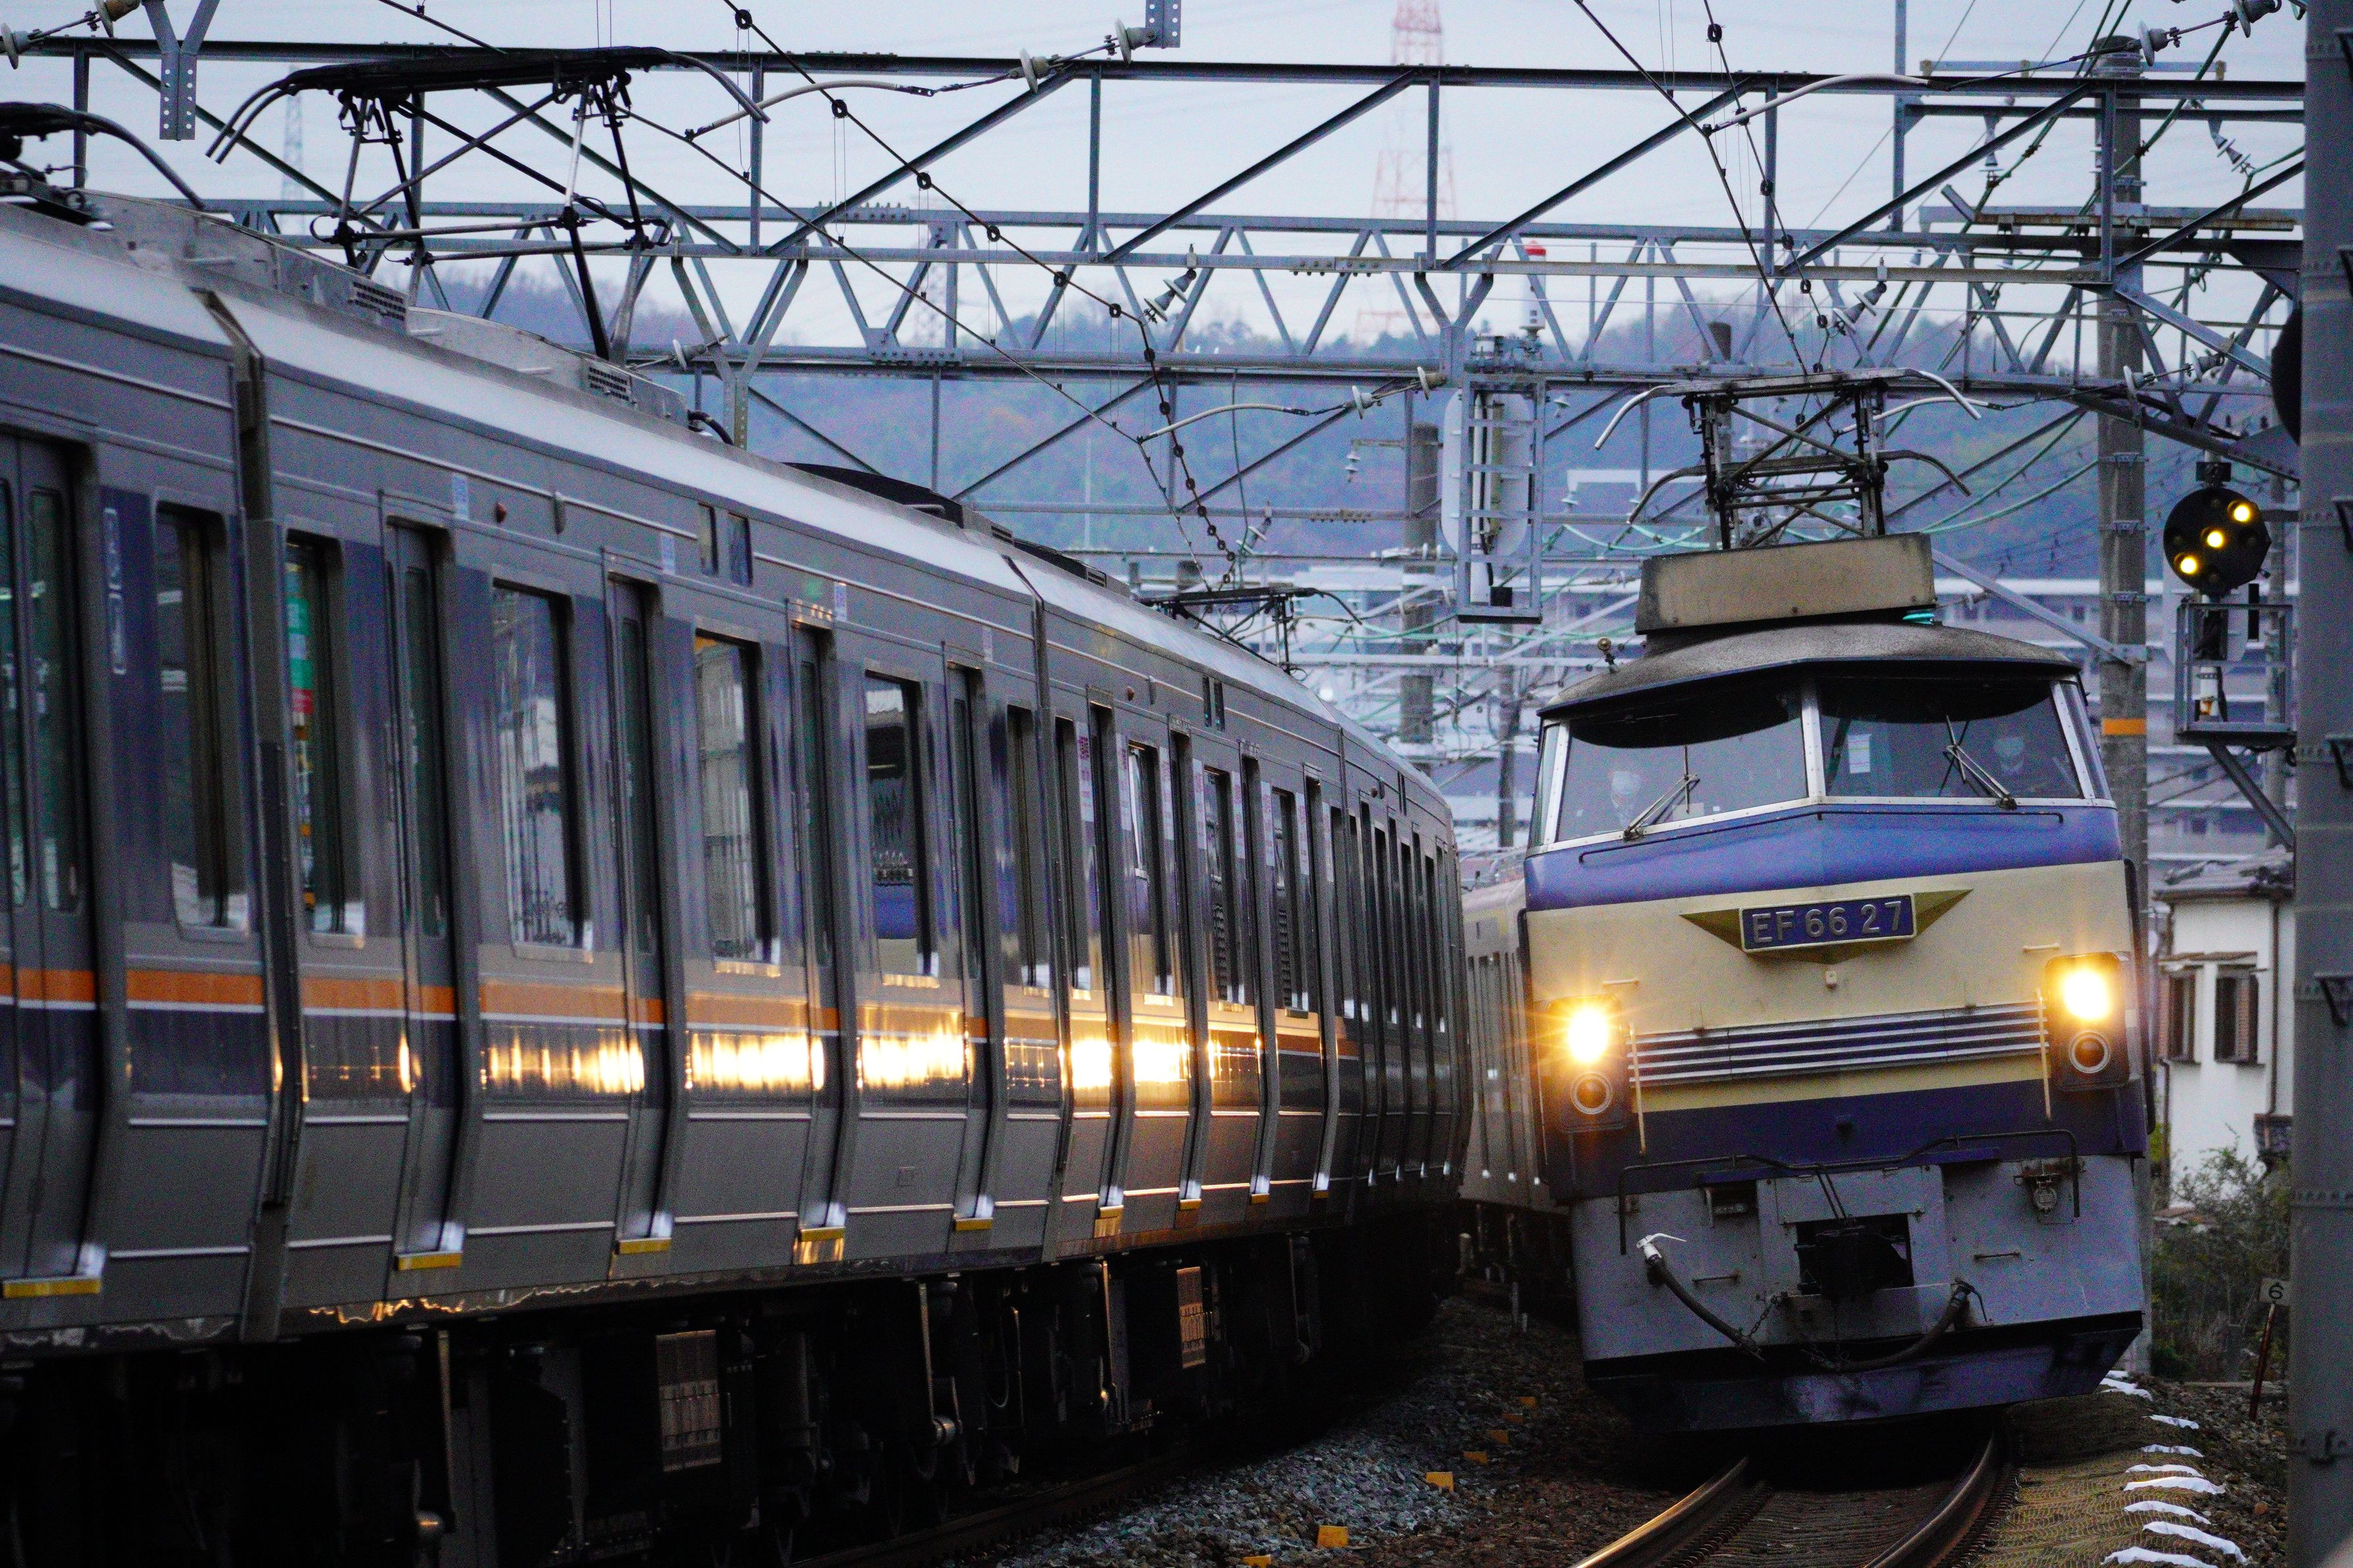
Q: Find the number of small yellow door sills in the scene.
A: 9